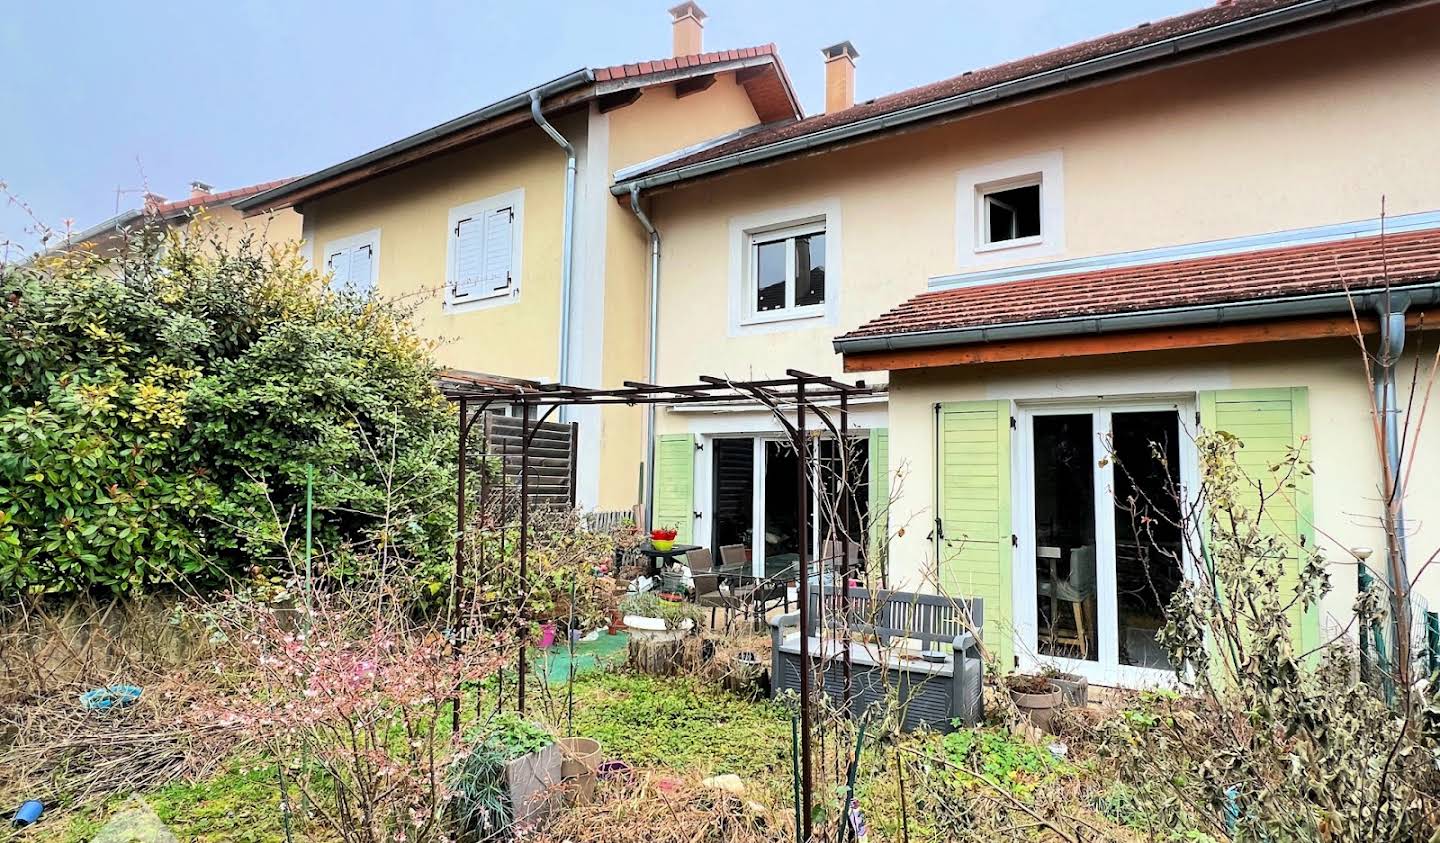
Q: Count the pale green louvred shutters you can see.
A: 4